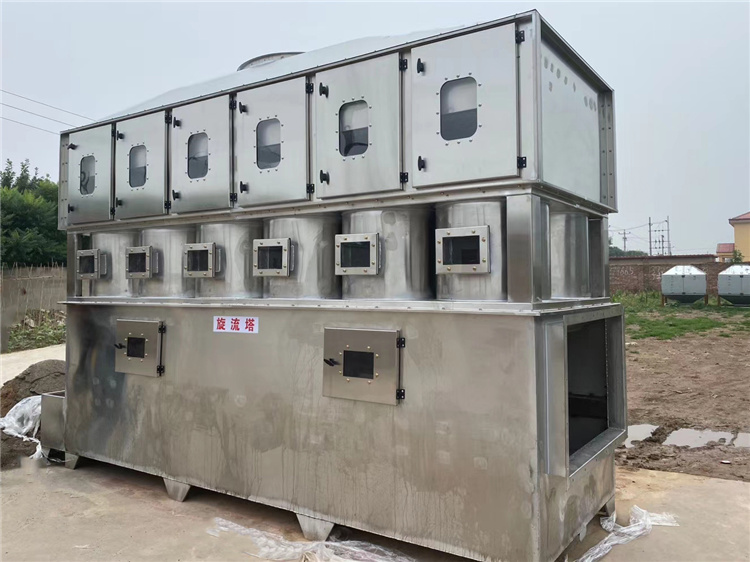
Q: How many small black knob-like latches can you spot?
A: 14